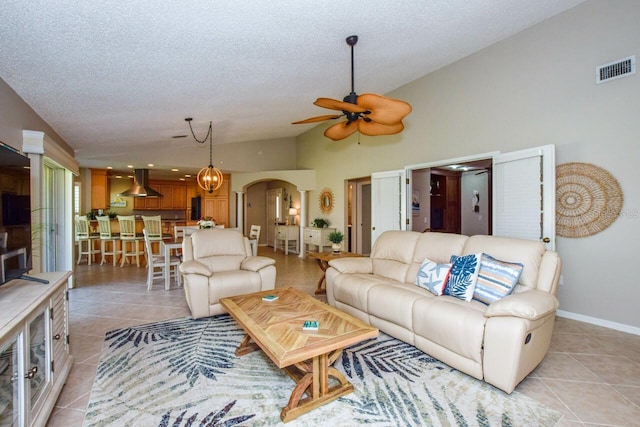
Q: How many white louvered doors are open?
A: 2